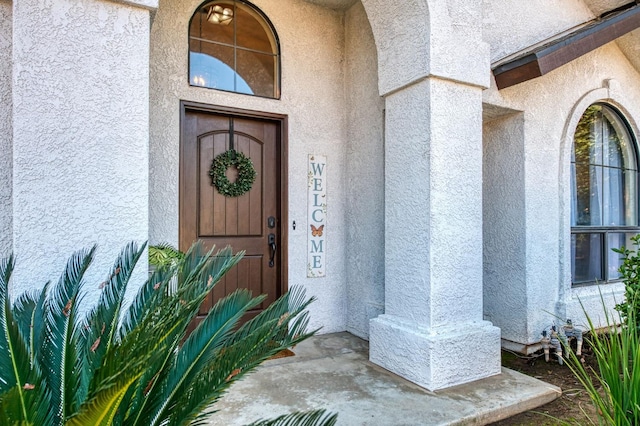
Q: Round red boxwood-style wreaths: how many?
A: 0